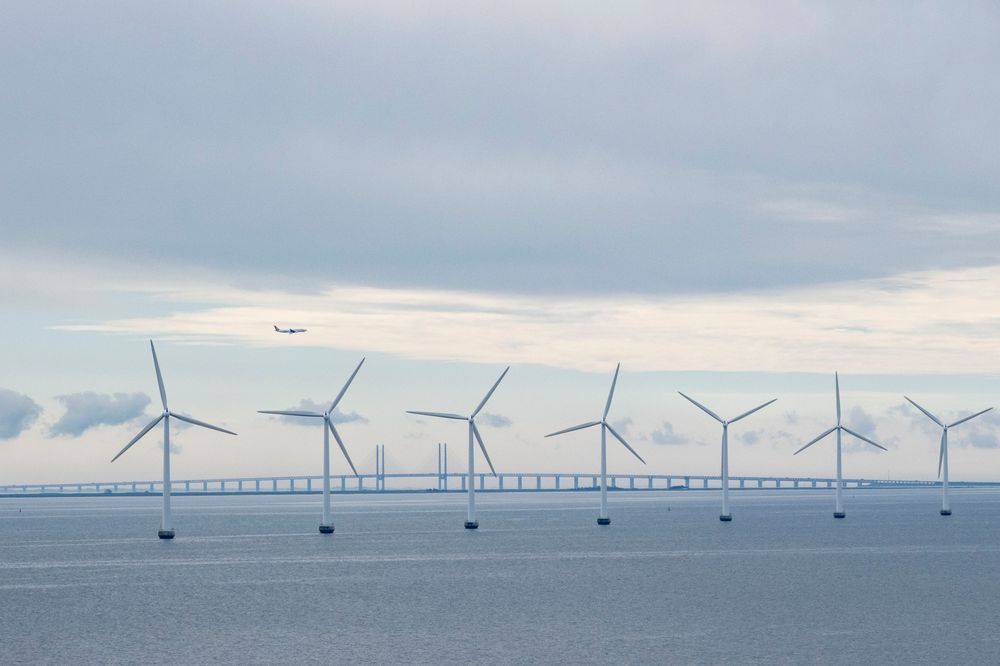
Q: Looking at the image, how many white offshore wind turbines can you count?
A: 7